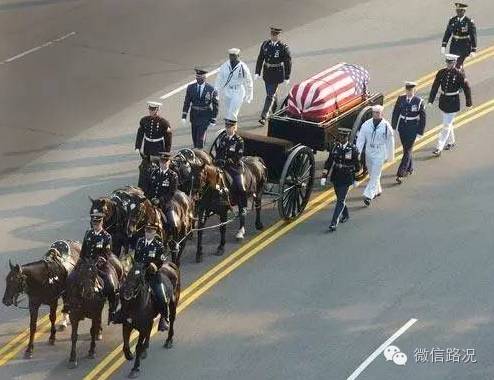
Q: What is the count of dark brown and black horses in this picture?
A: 7